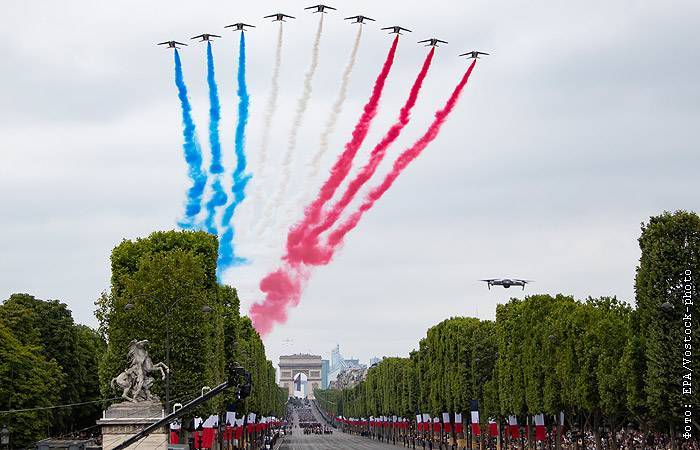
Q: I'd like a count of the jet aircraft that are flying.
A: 9